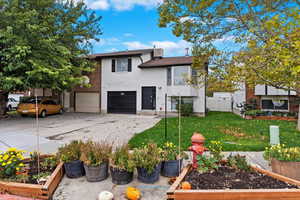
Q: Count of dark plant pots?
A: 5